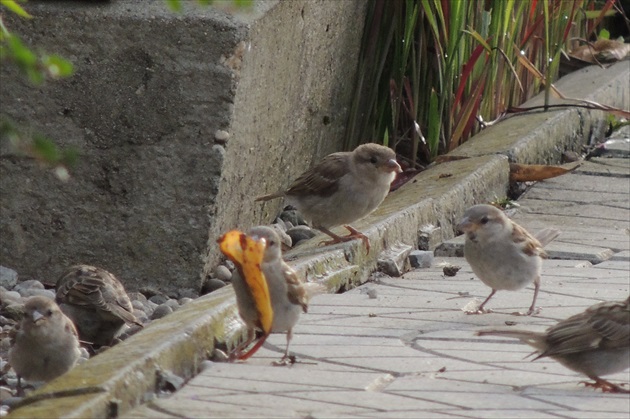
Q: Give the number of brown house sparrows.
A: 6